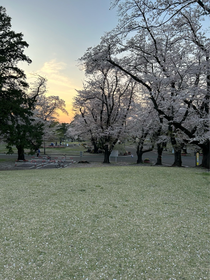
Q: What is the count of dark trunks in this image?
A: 6